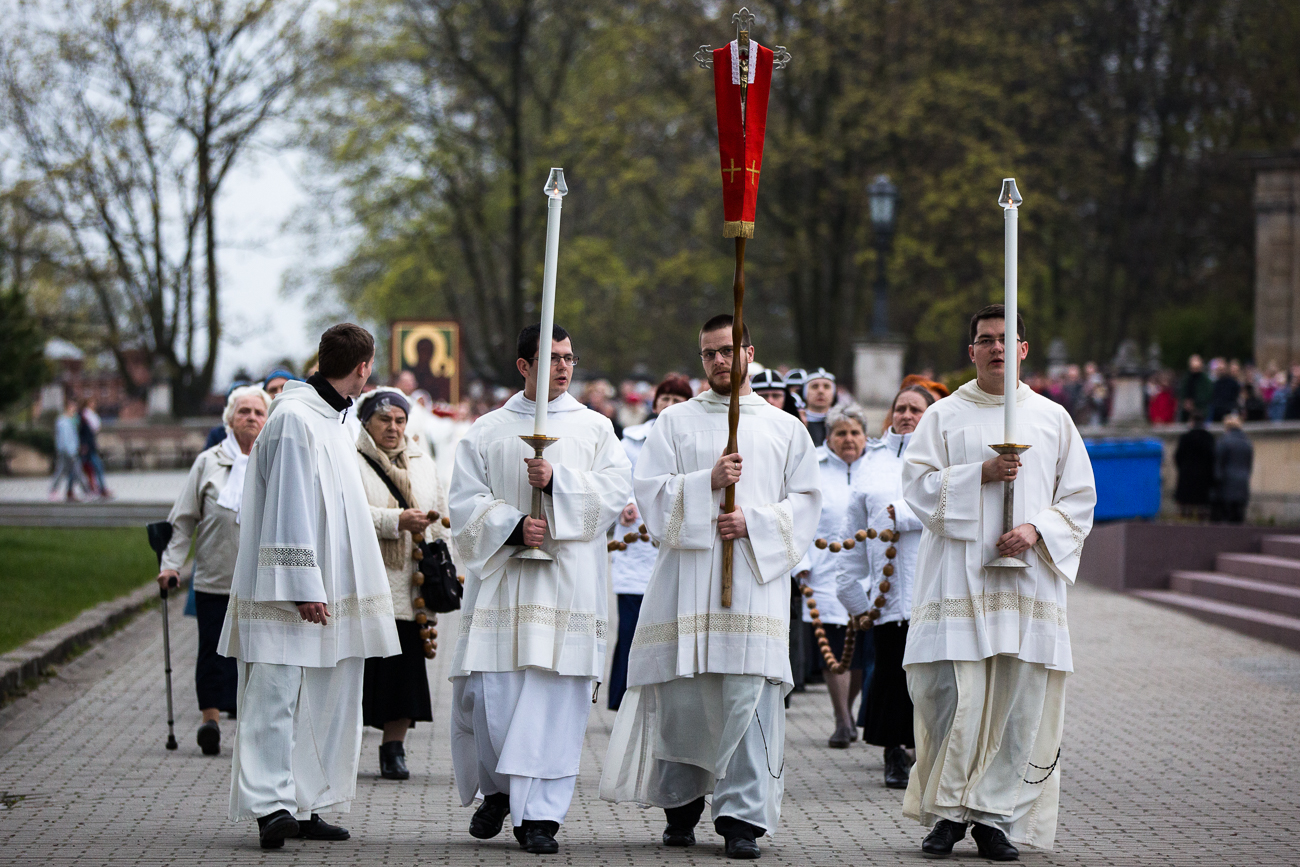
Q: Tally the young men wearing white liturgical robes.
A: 4